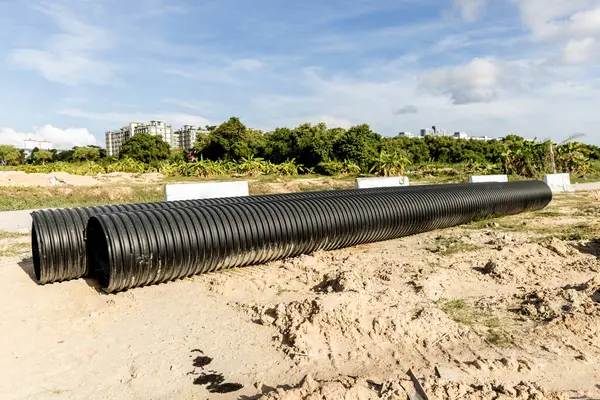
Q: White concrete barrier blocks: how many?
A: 4